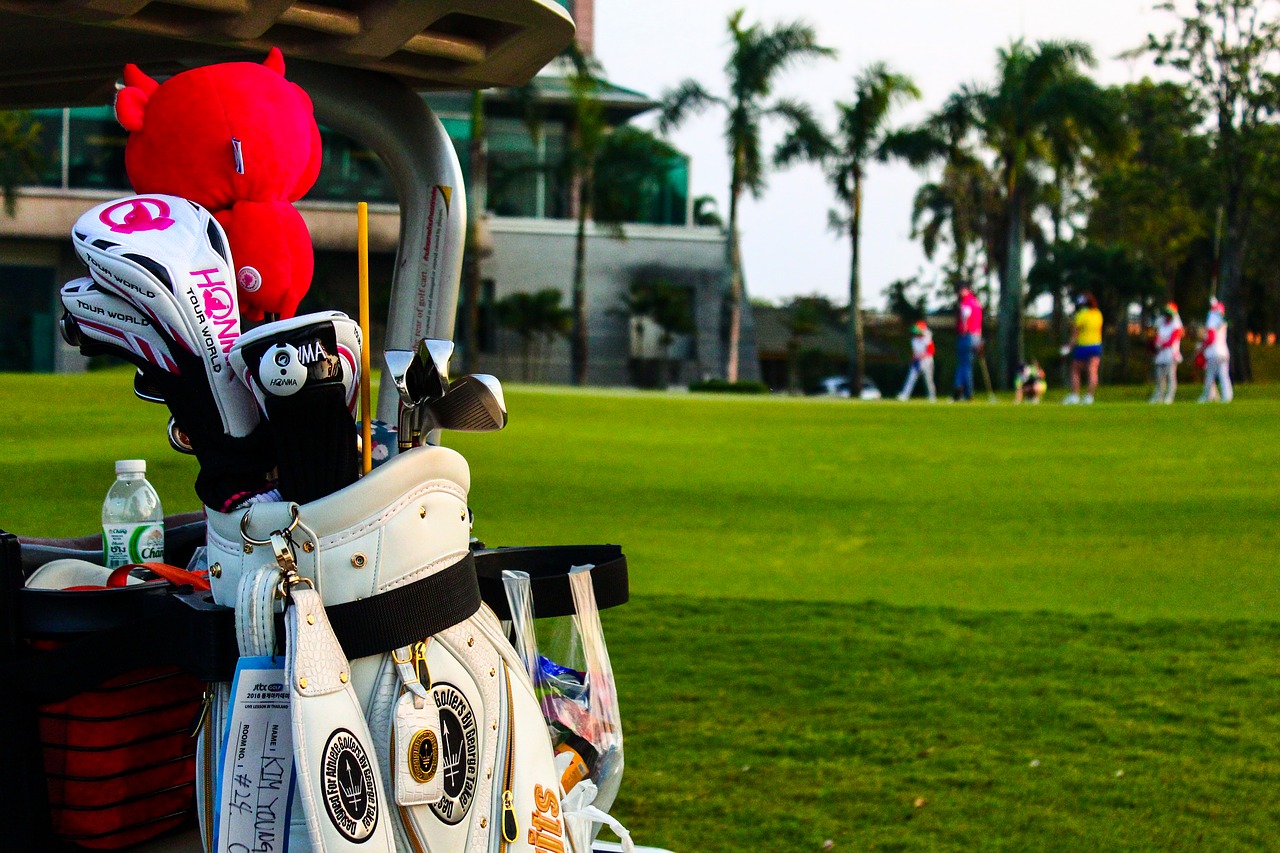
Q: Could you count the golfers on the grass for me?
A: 6